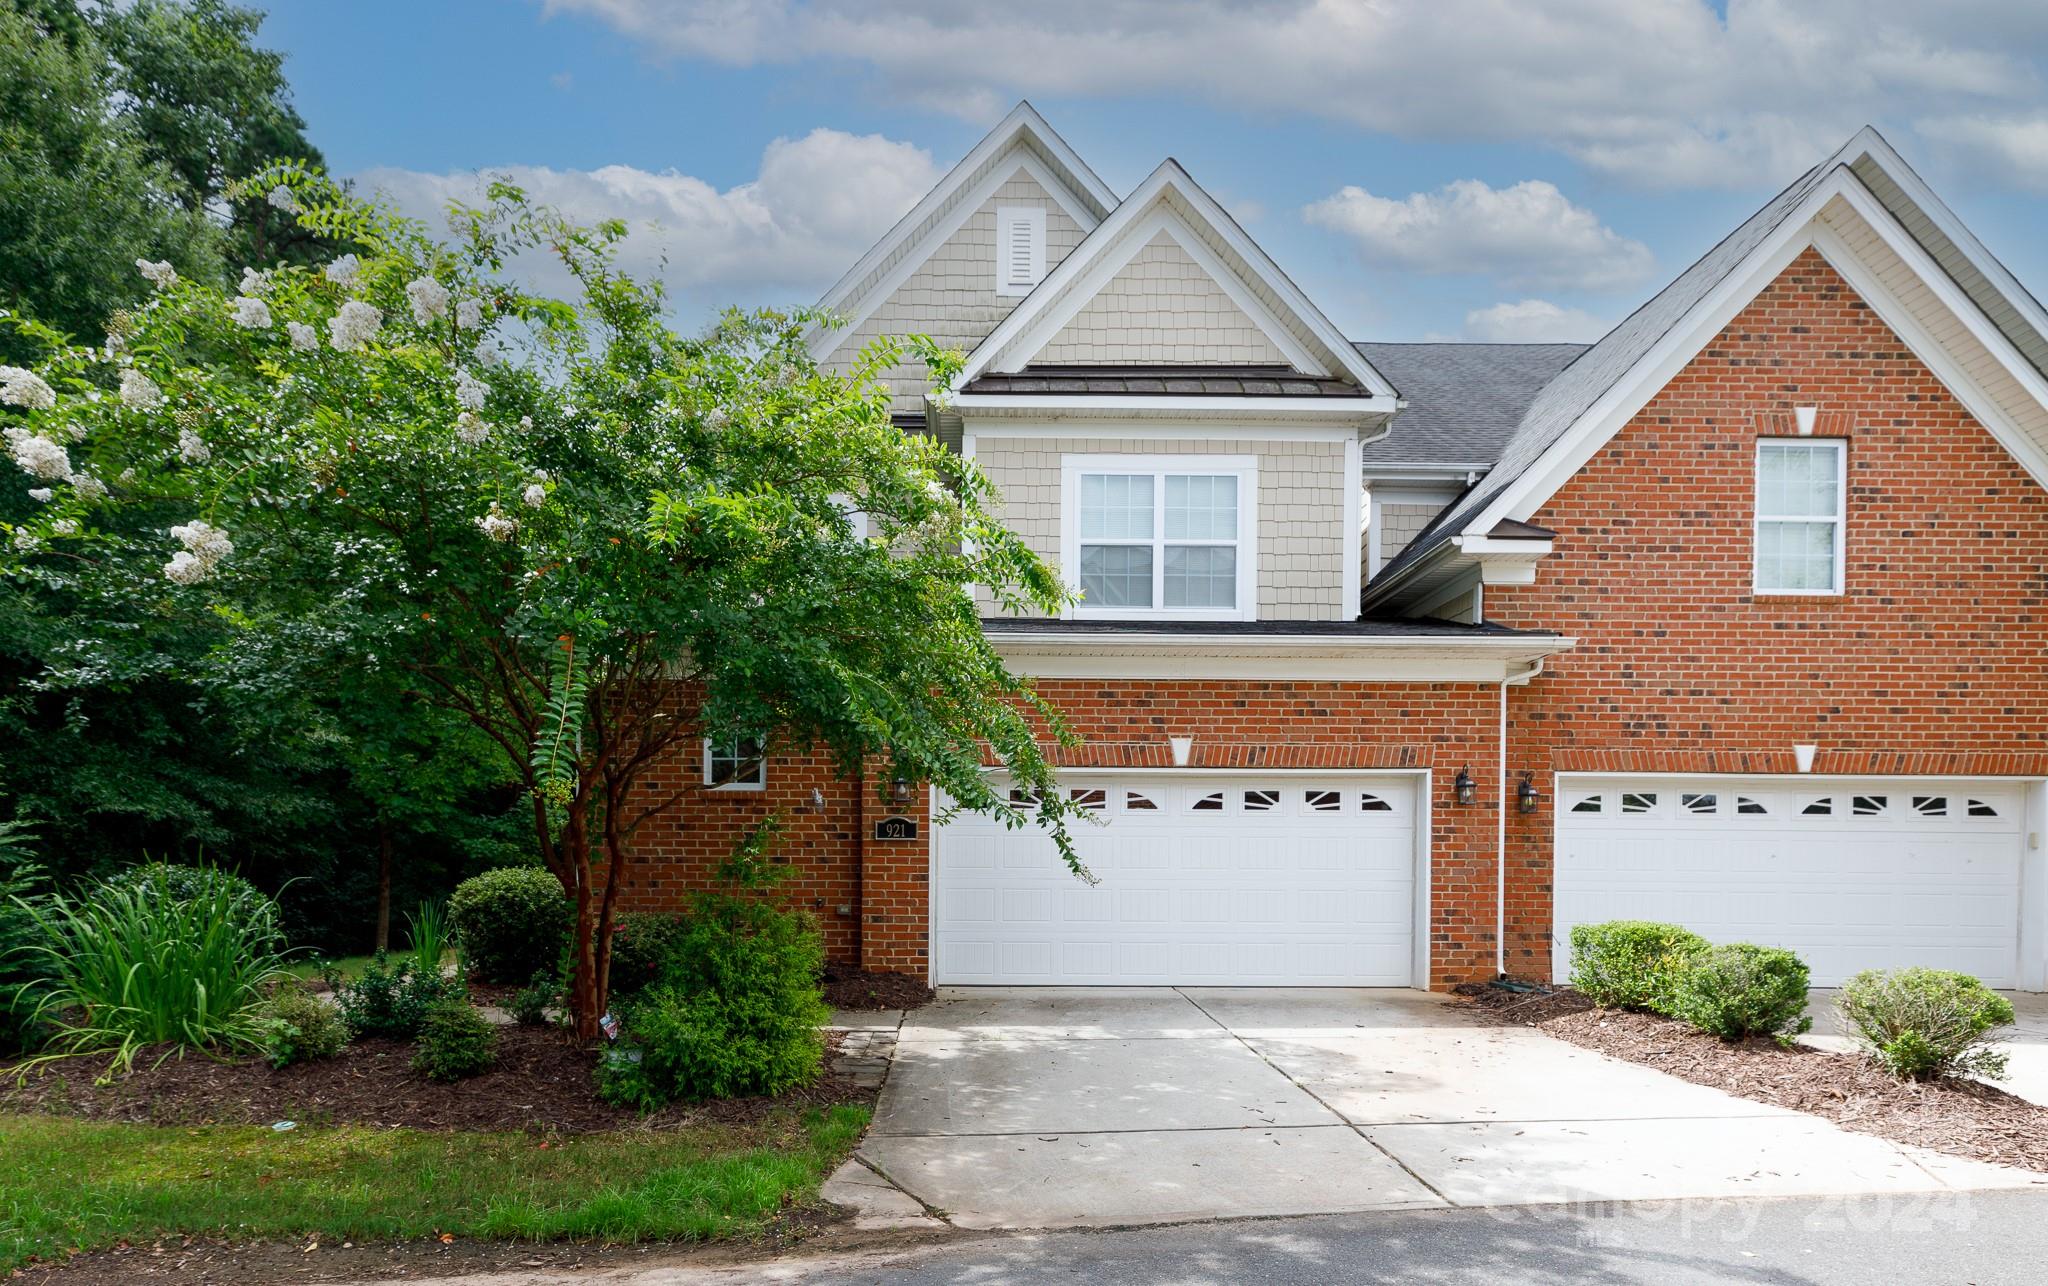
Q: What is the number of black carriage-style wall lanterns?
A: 3